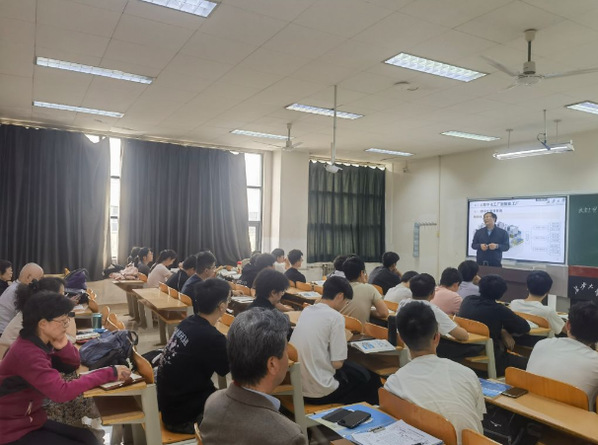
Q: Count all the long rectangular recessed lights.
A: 9